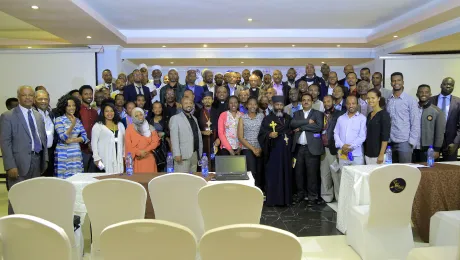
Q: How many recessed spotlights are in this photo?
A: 13